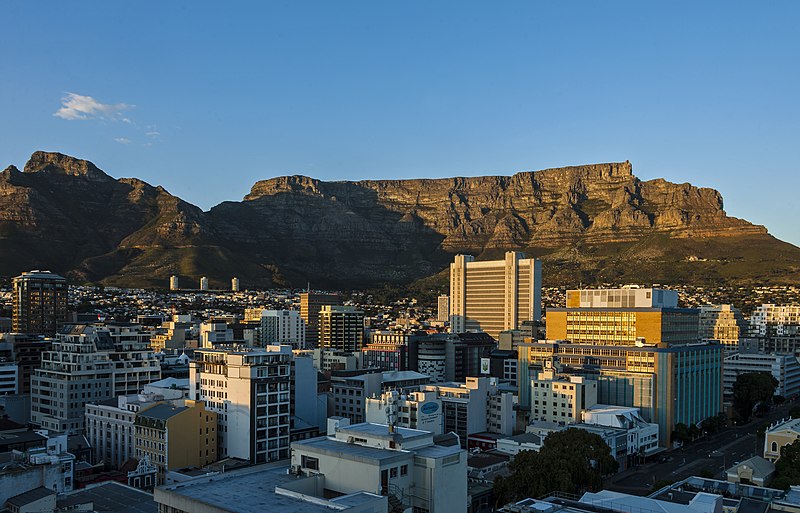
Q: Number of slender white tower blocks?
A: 3